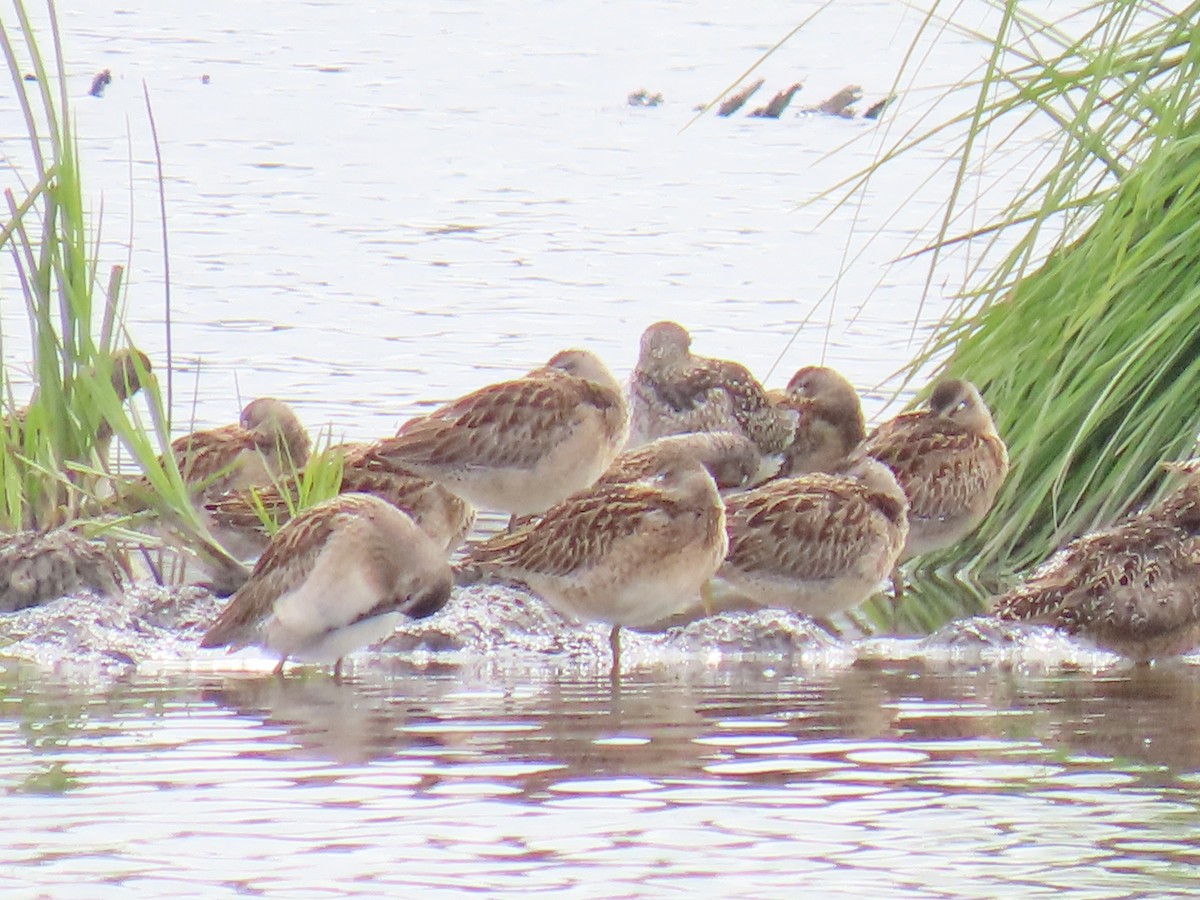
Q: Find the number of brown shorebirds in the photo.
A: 12